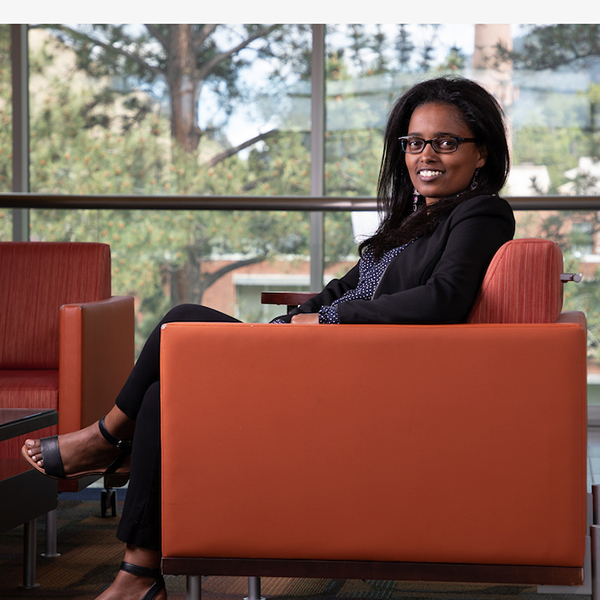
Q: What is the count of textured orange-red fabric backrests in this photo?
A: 2